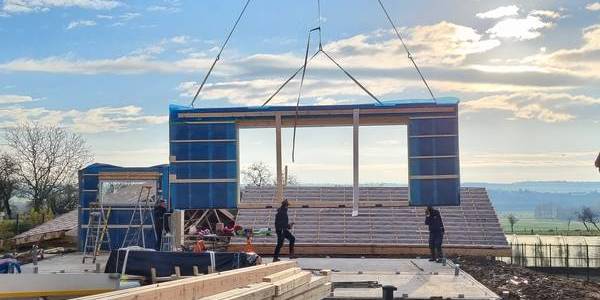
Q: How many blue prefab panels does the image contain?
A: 2